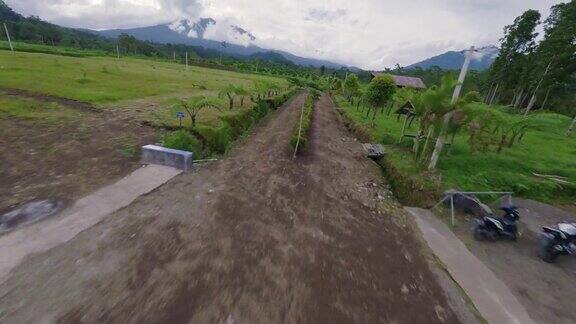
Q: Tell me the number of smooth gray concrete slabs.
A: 2